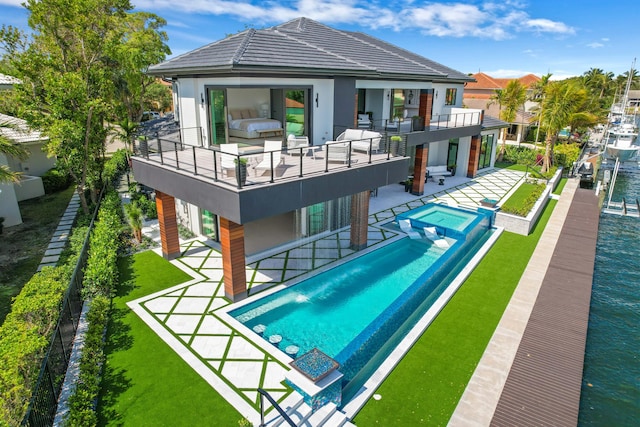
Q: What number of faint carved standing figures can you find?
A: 0